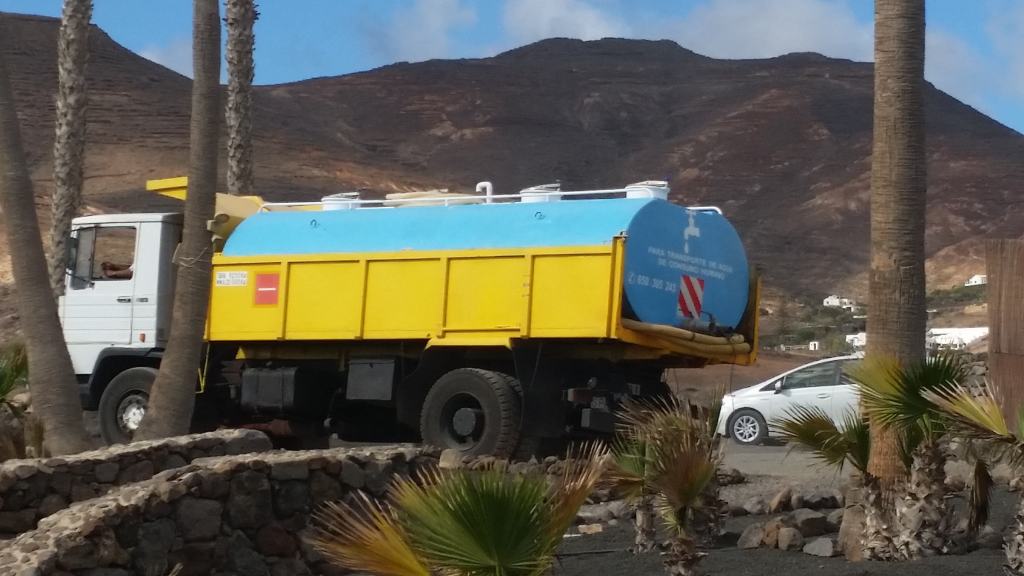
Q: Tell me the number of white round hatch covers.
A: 3